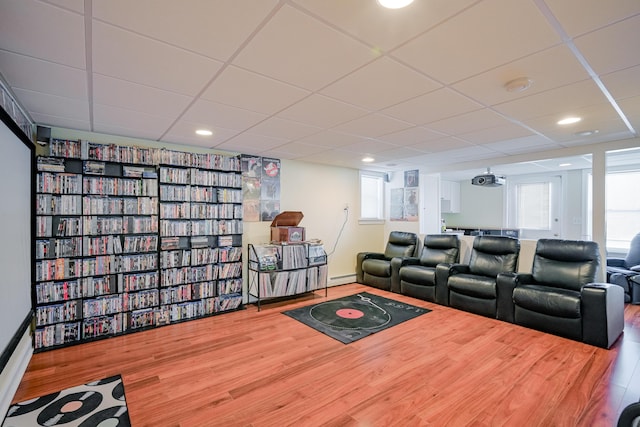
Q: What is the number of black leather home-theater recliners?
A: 4